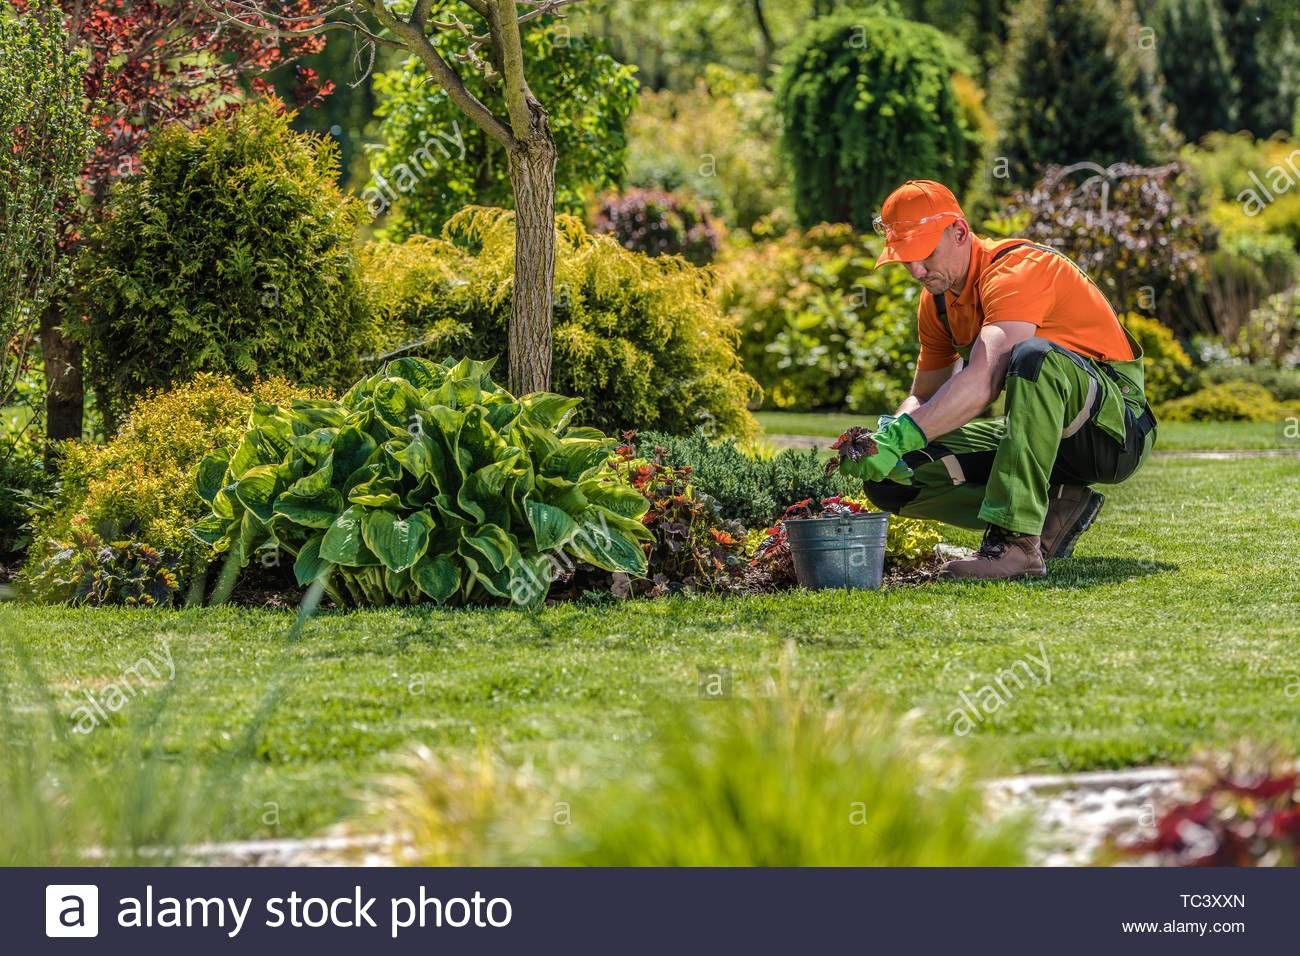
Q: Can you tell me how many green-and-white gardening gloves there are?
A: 2